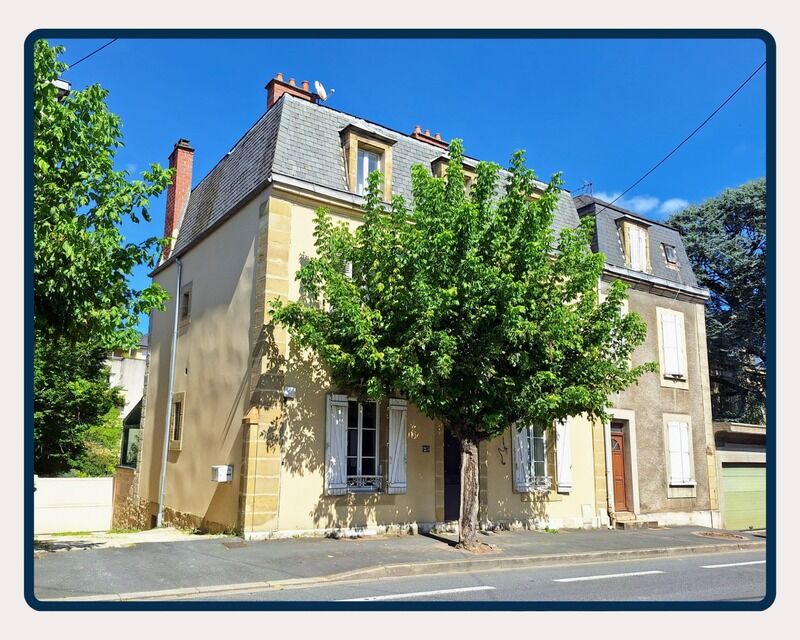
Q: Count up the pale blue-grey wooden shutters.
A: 4